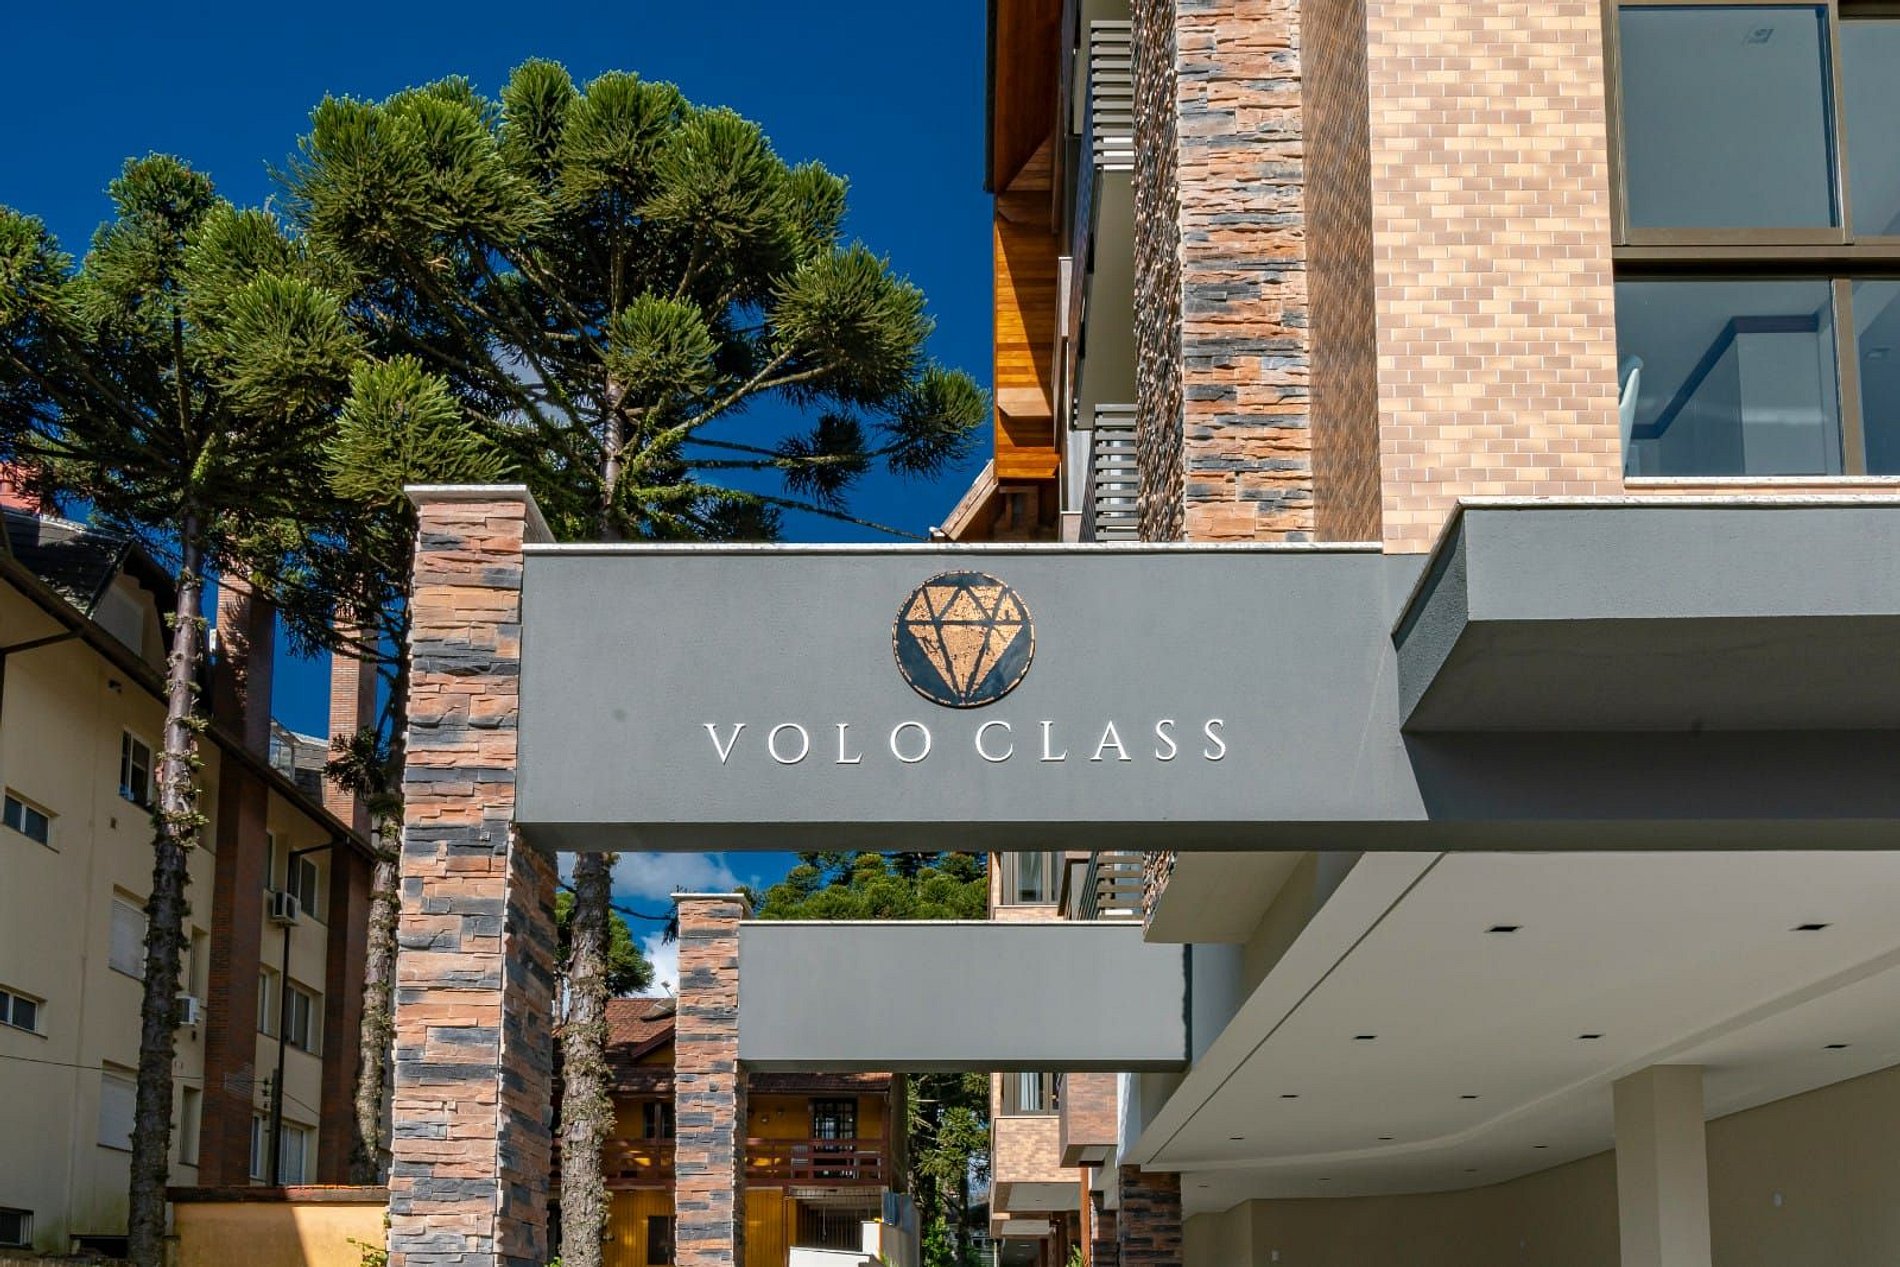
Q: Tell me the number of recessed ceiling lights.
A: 13